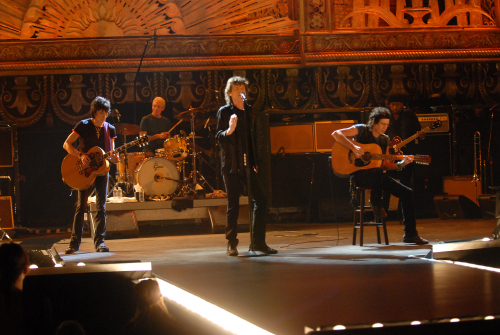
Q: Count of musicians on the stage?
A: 5